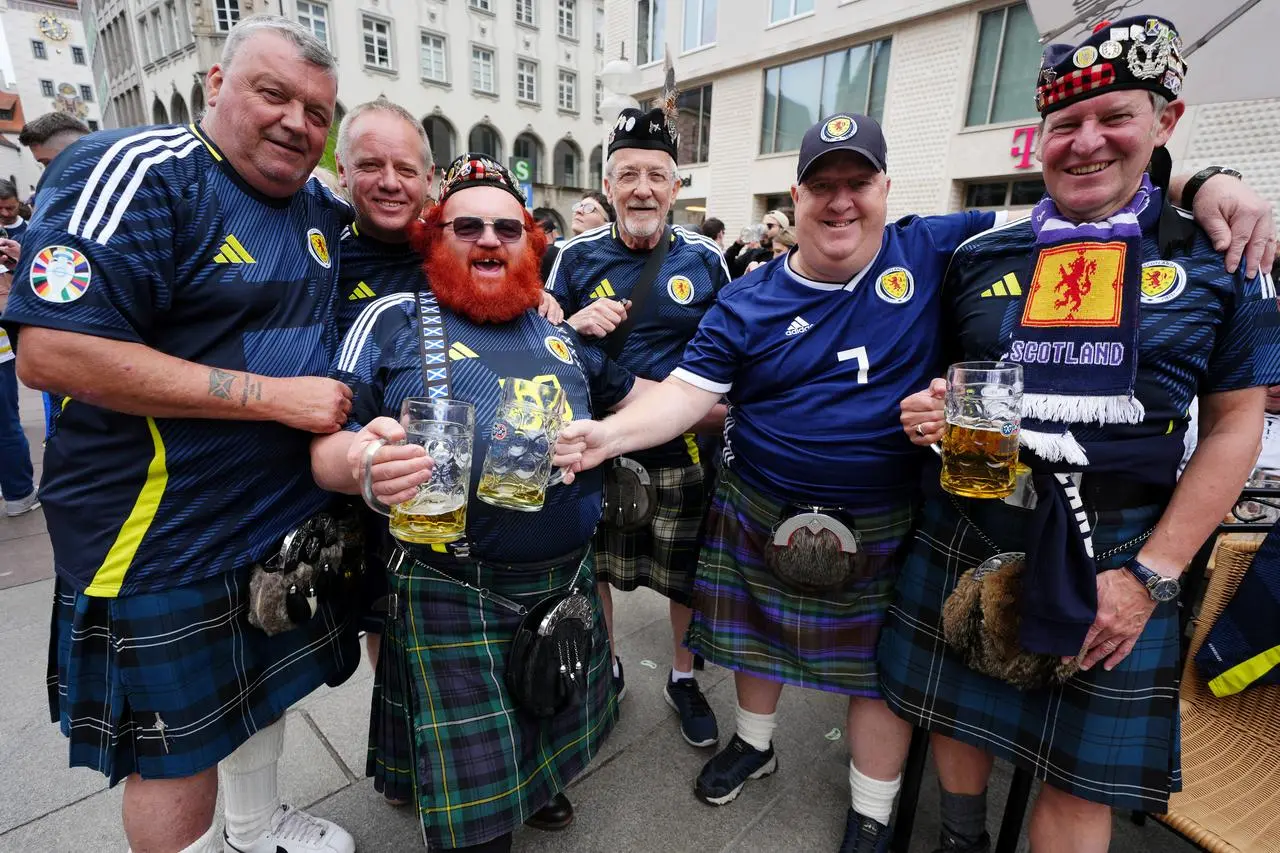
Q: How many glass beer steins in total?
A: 3